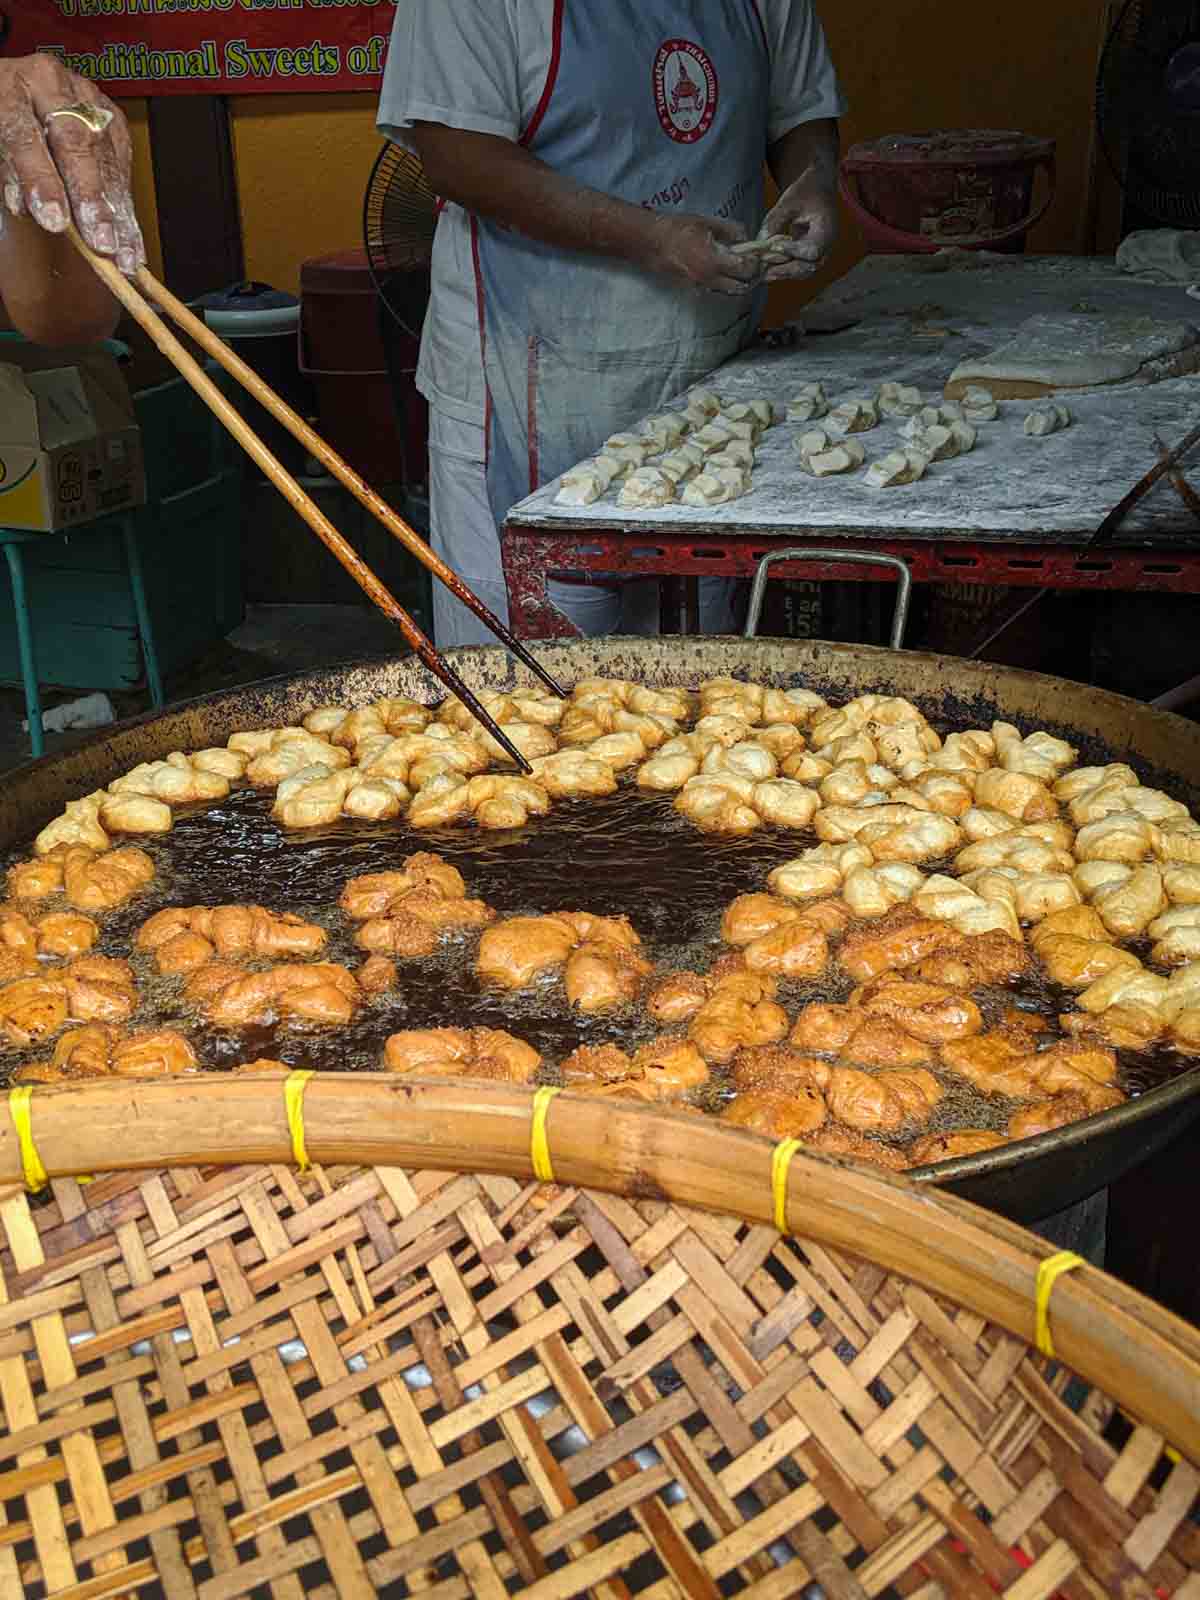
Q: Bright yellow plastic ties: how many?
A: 5